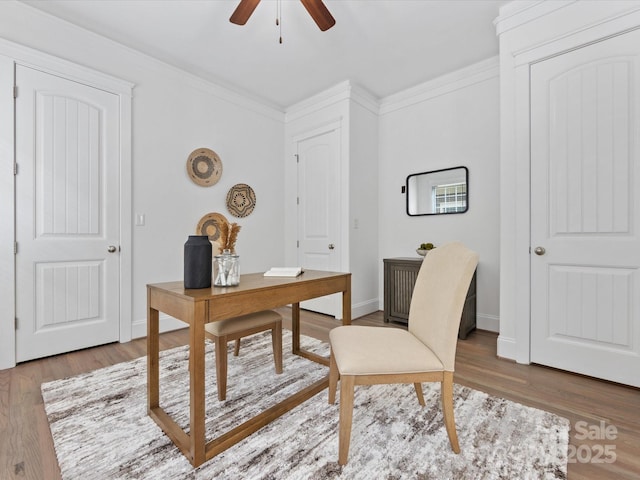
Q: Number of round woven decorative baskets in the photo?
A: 3